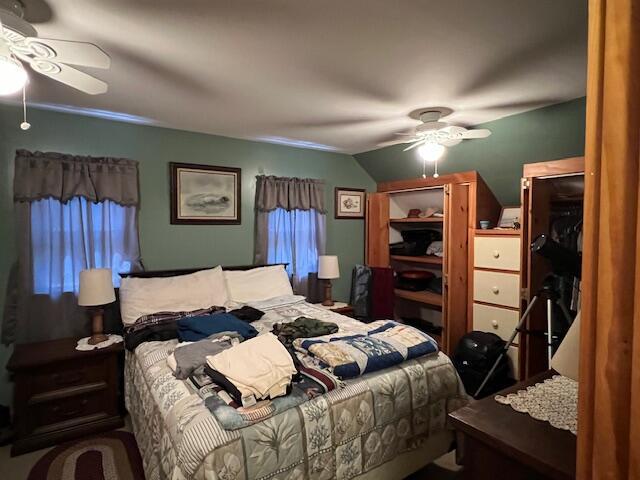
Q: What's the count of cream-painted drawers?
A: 4